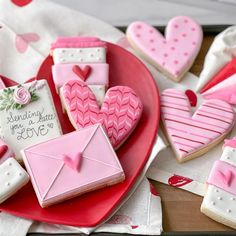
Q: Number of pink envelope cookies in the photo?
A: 1